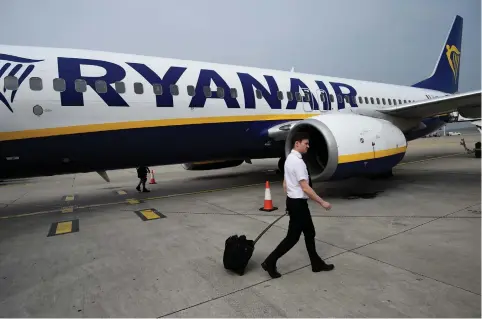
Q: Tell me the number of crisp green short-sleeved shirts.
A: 0